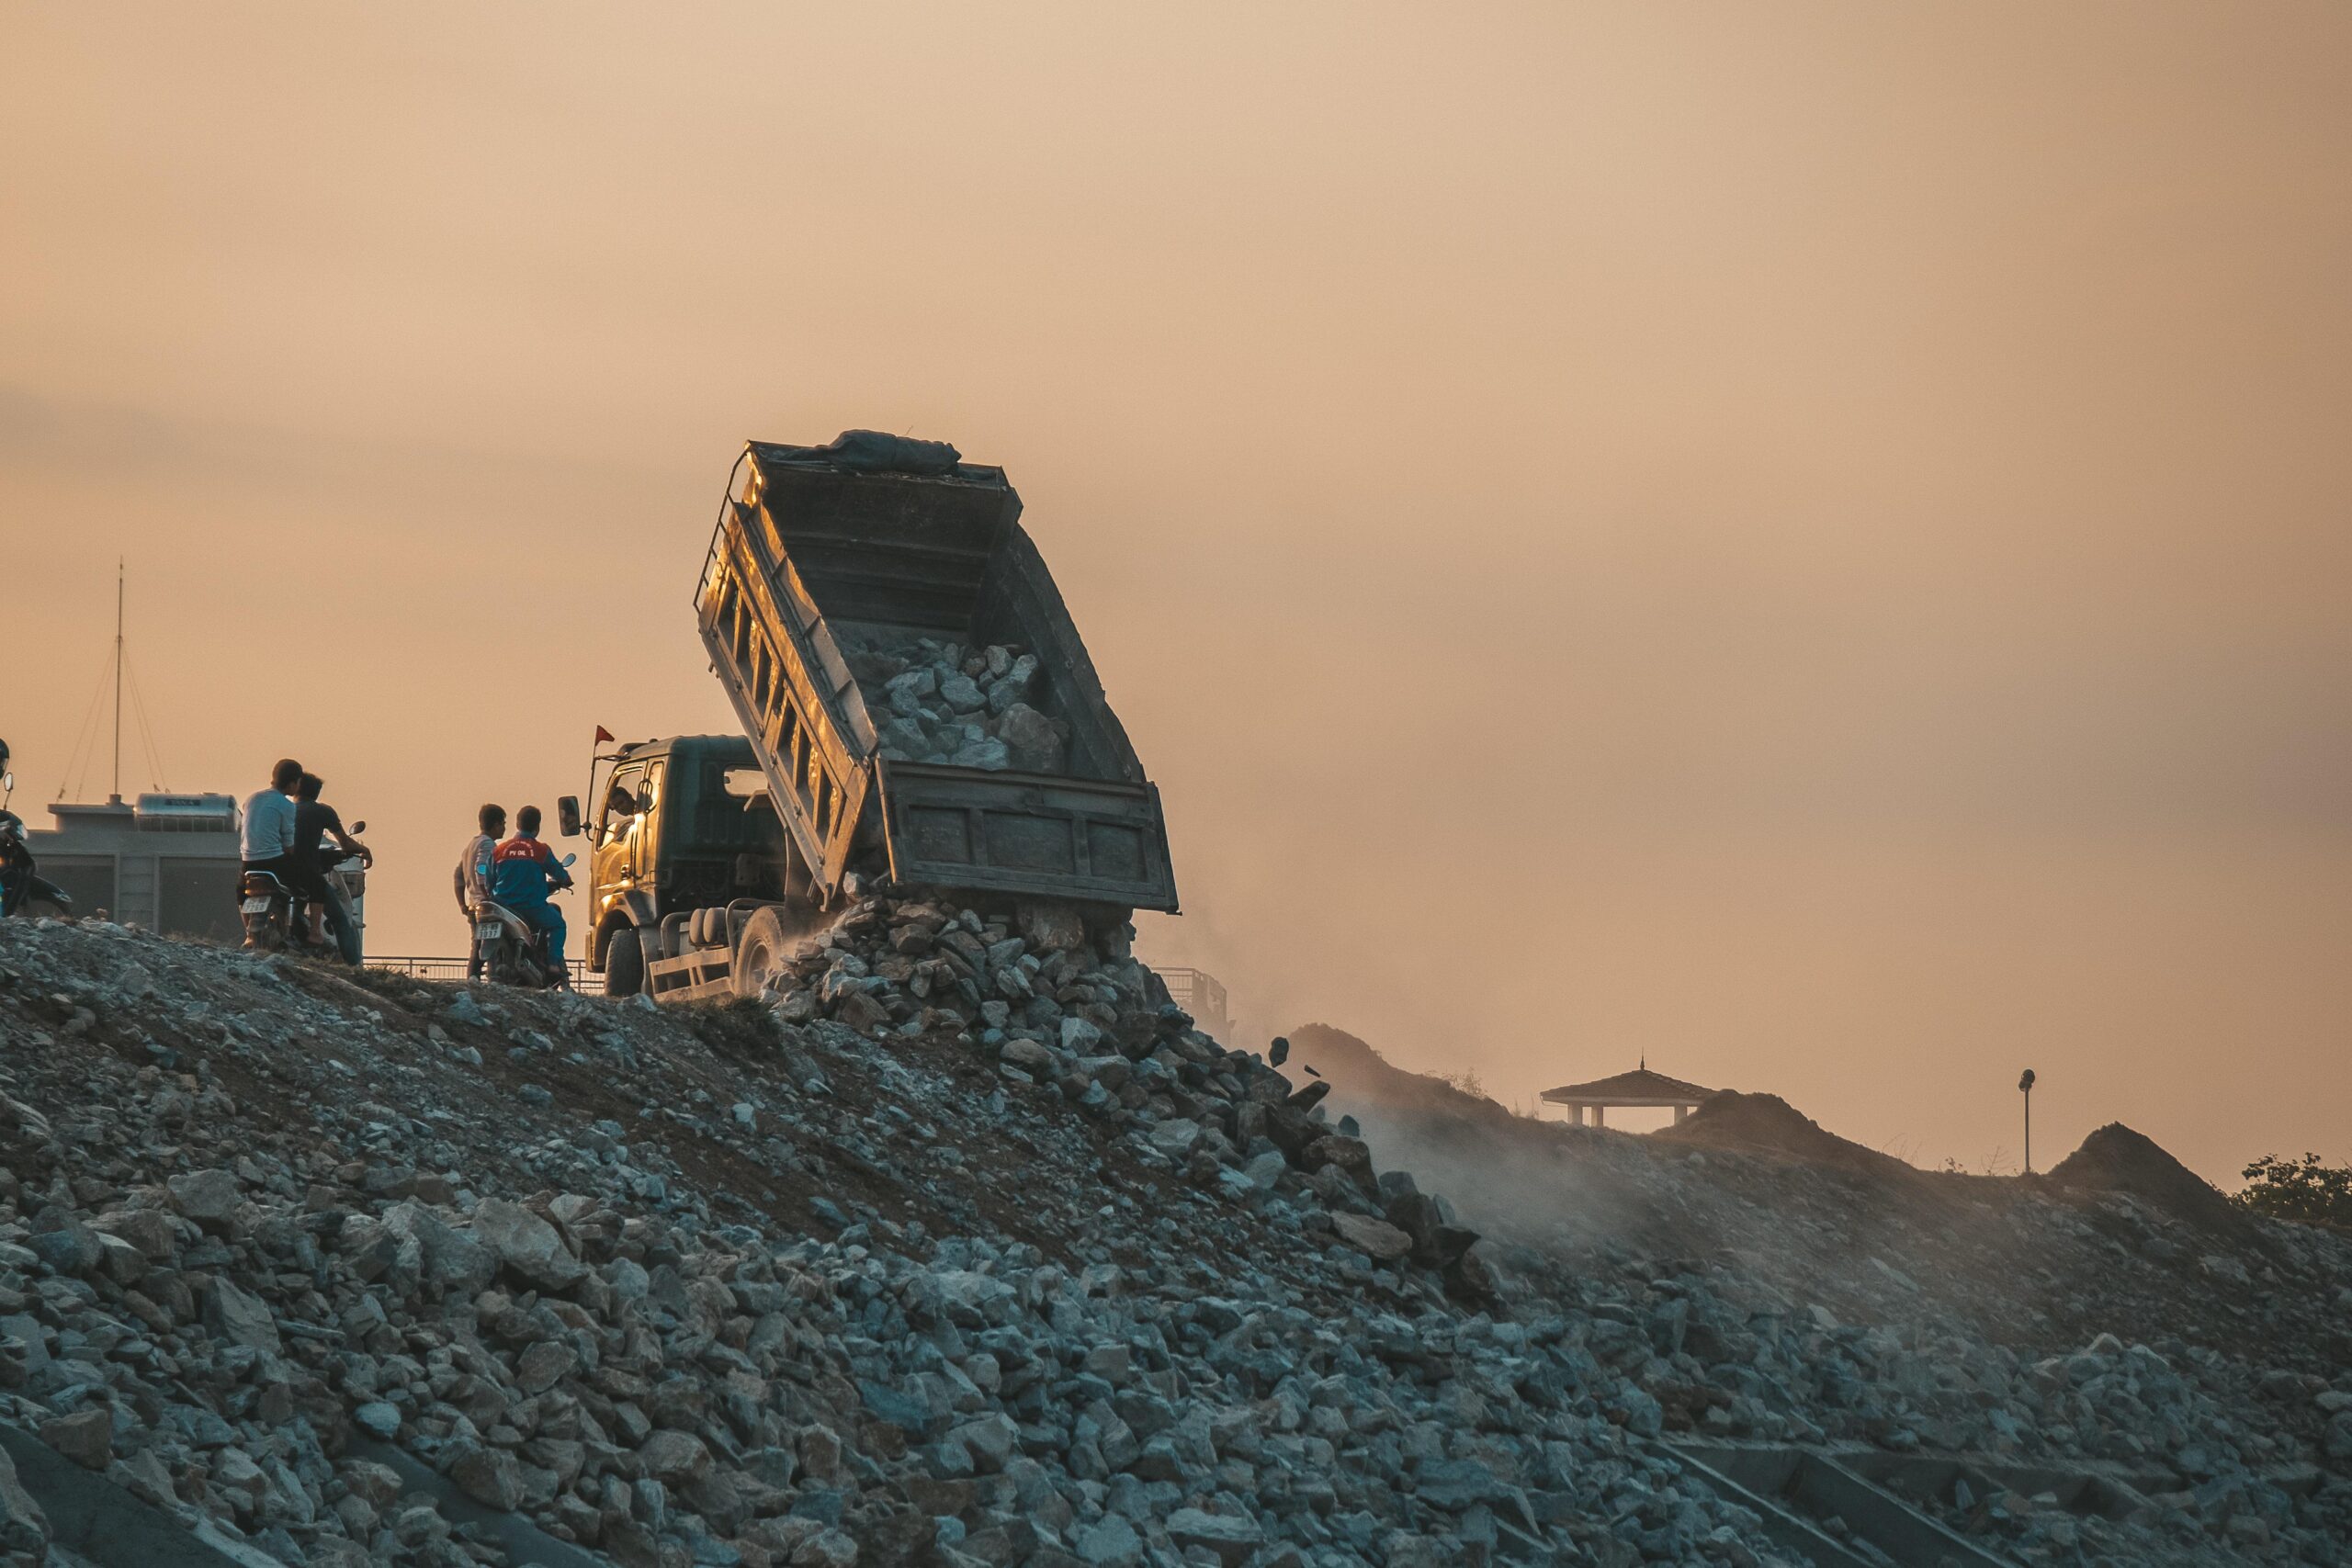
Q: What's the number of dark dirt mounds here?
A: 3